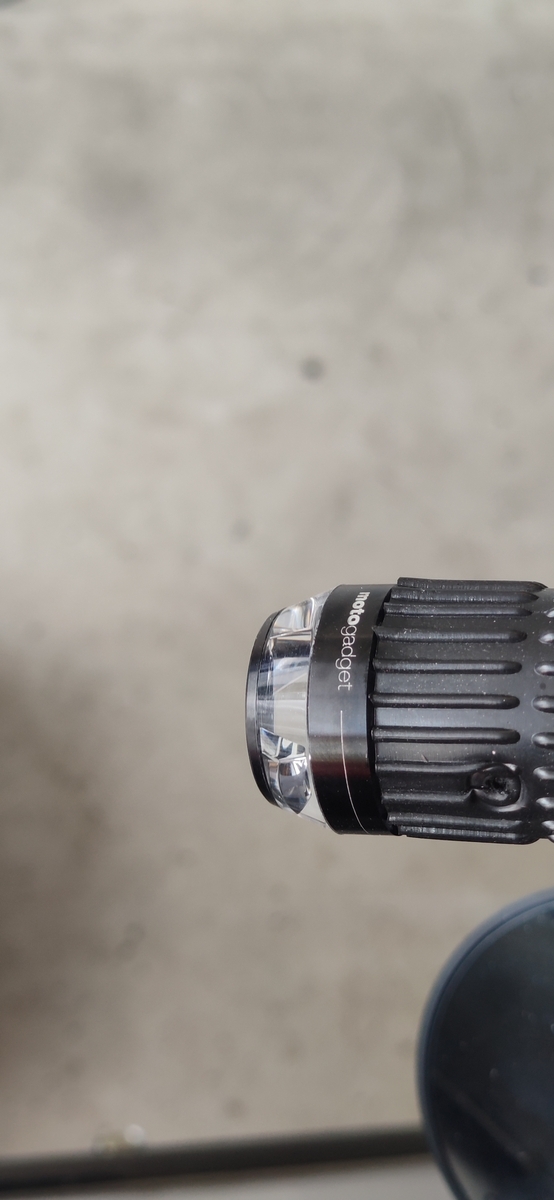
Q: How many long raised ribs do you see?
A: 11